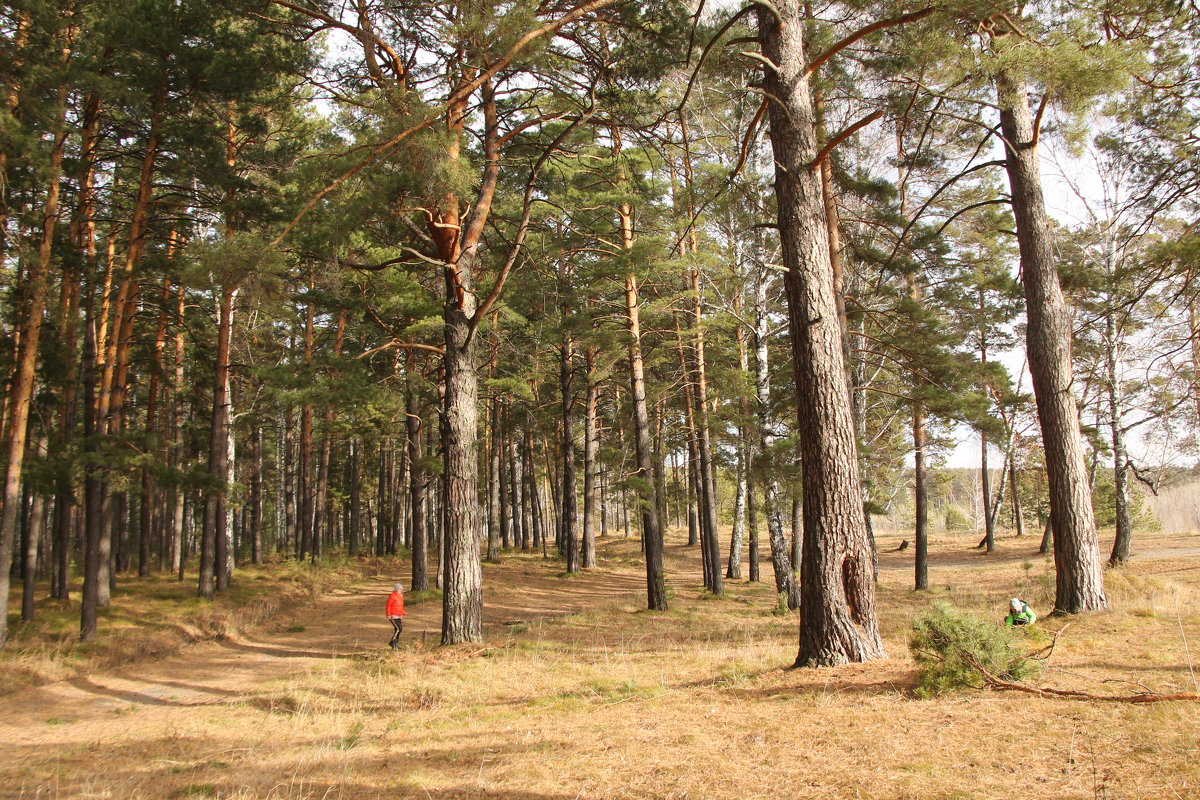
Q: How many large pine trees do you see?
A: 3